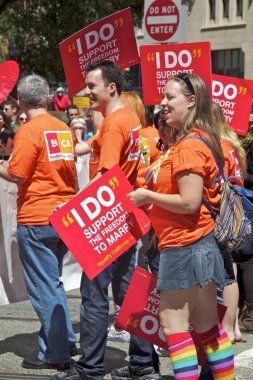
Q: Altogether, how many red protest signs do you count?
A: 5